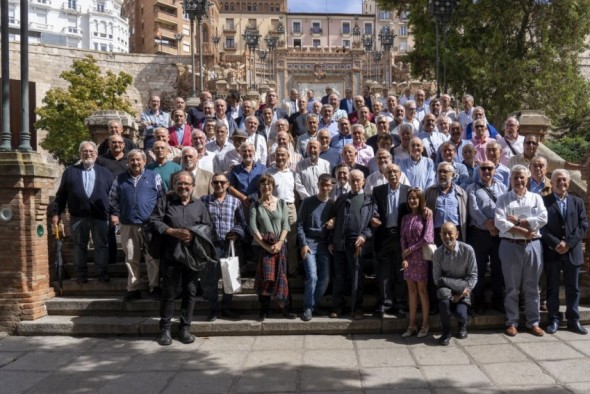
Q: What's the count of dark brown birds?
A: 0